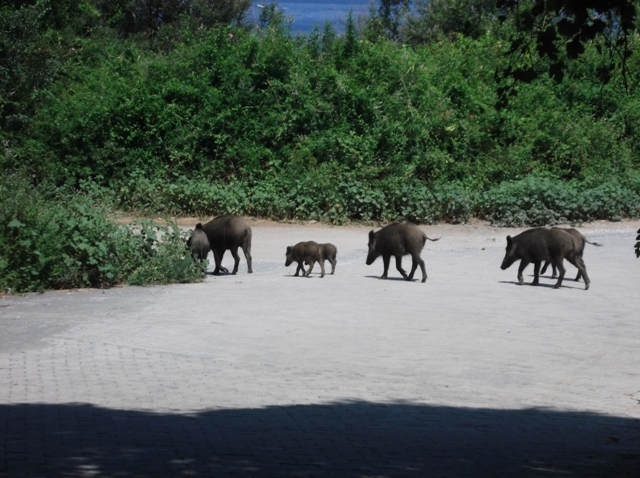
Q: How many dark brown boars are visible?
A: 7